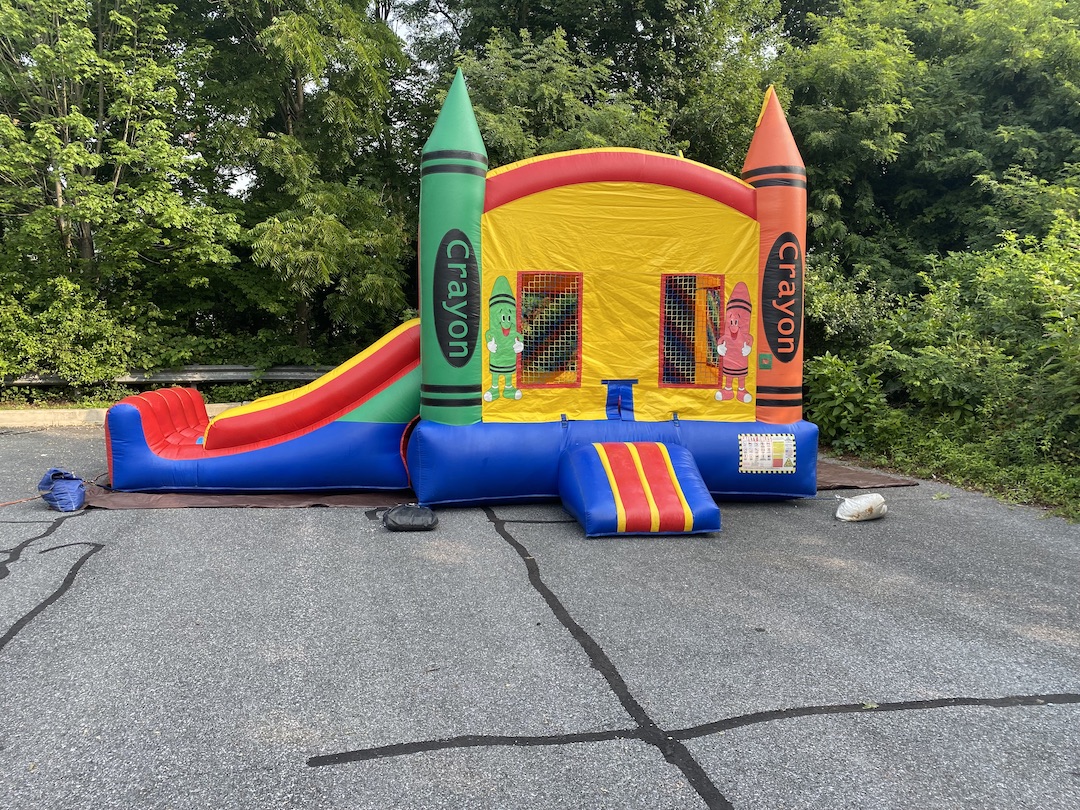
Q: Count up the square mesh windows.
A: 2